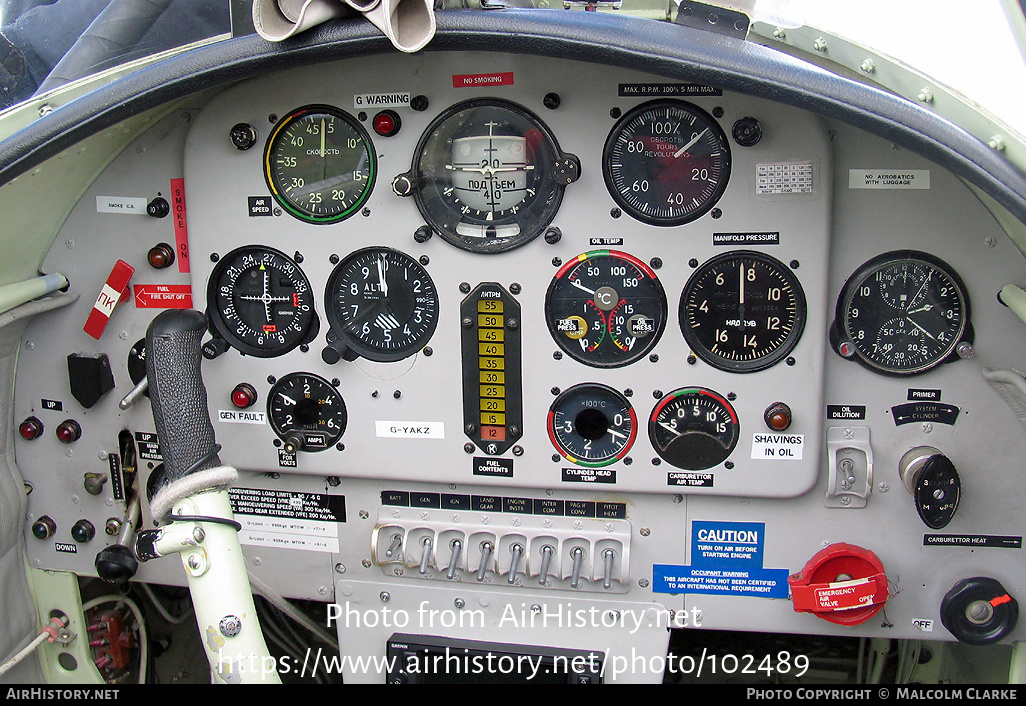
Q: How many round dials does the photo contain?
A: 11